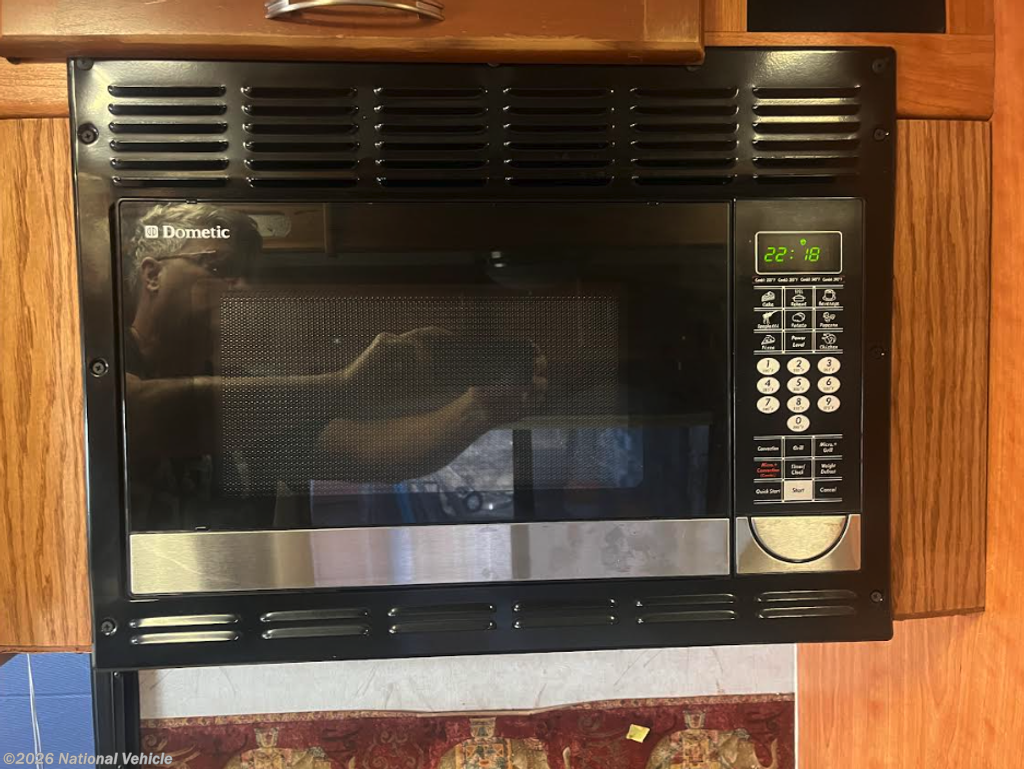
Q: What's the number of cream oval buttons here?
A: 10